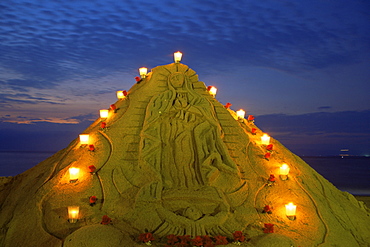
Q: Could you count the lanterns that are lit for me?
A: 12